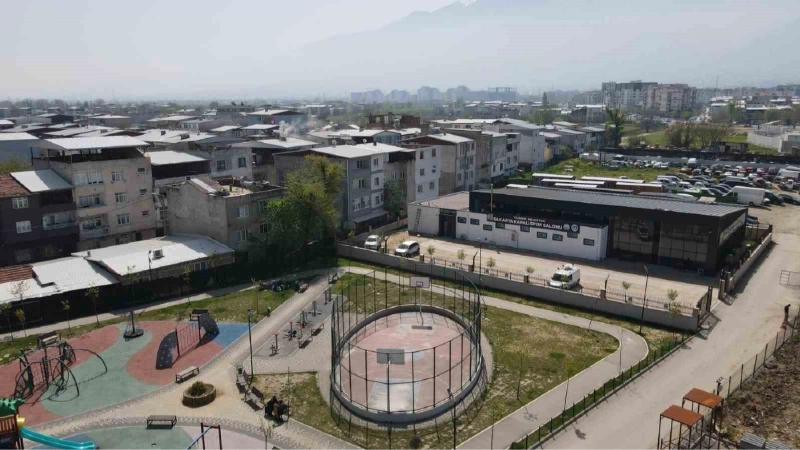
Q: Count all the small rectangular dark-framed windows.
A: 9